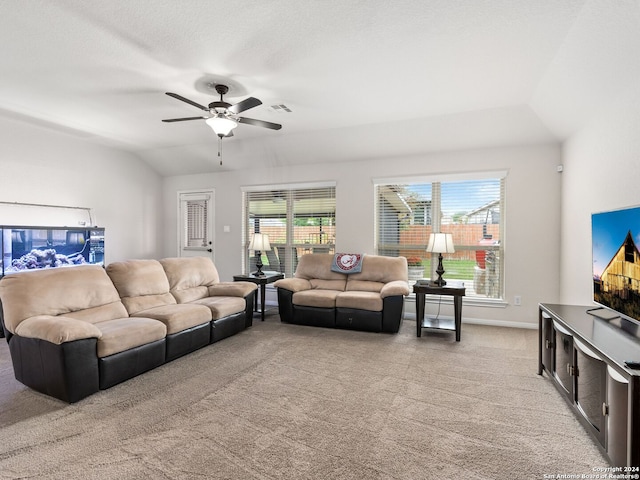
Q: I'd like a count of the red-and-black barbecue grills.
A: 1